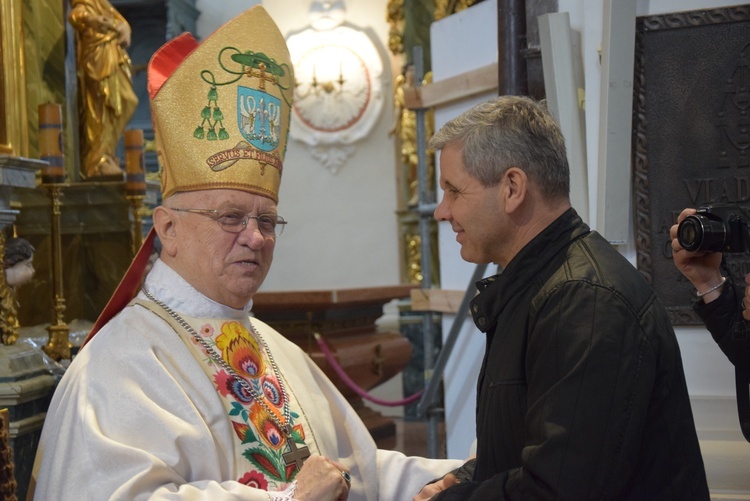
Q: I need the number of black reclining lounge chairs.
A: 0